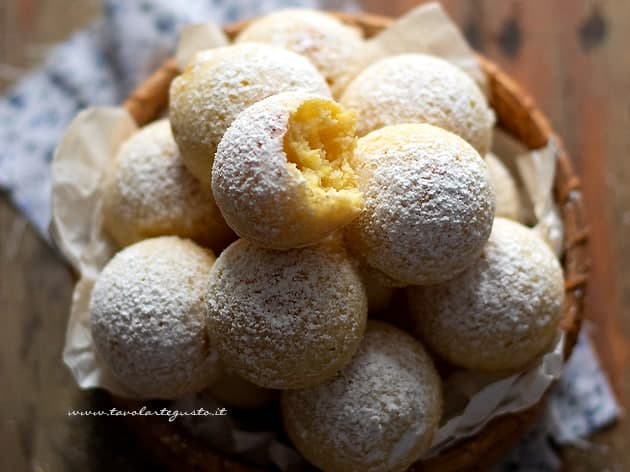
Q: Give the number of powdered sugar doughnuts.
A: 11